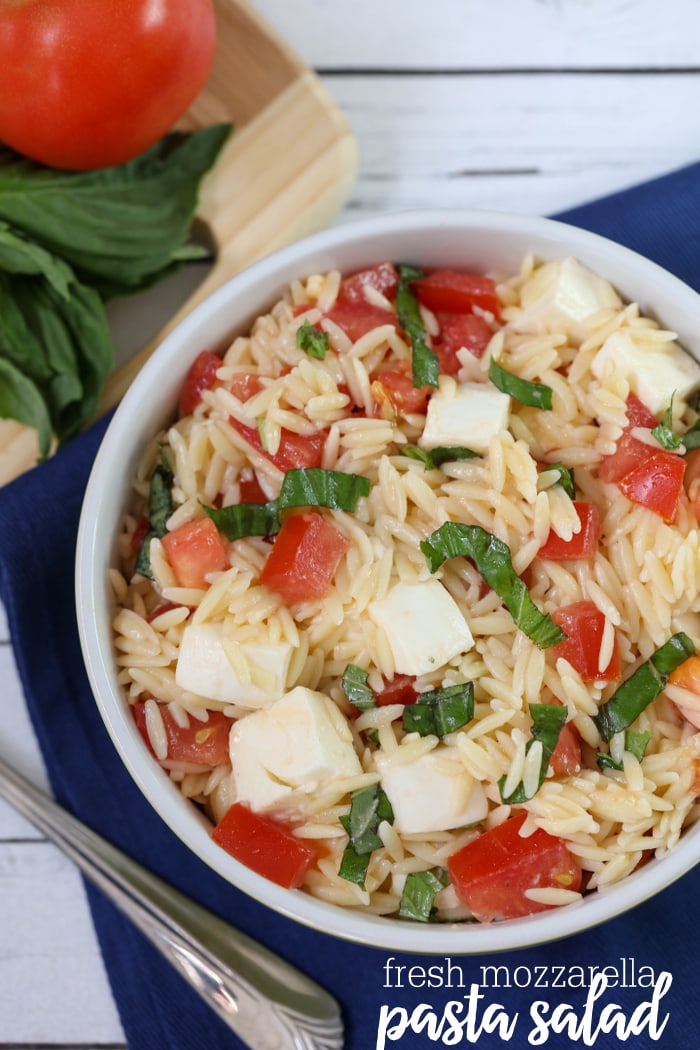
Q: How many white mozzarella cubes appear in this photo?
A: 7